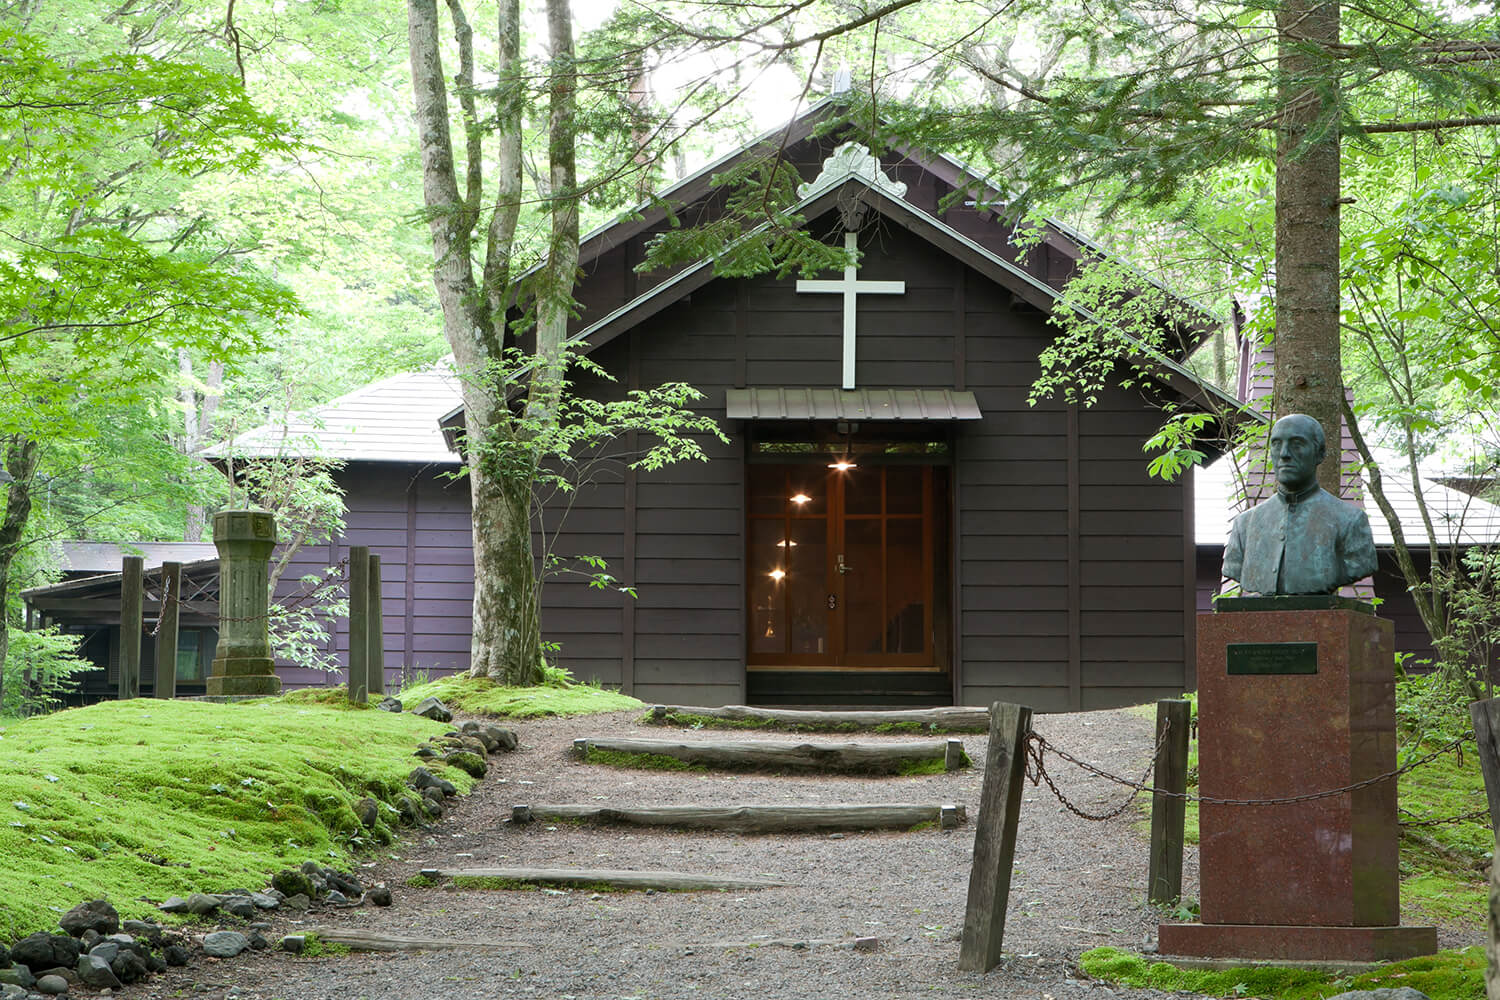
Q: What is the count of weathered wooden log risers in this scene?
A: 5